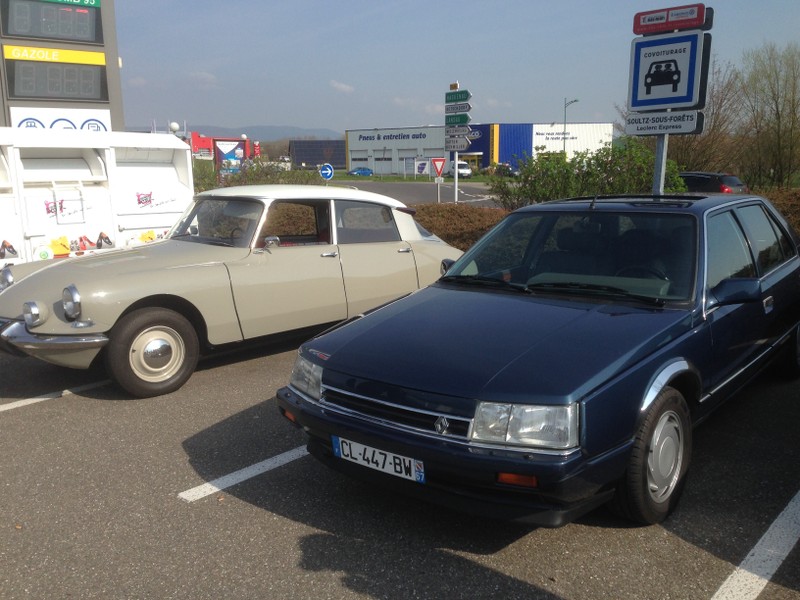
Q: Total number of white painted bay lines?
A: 3